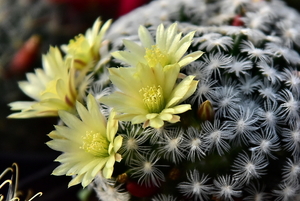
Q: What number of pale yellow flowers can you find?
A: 5